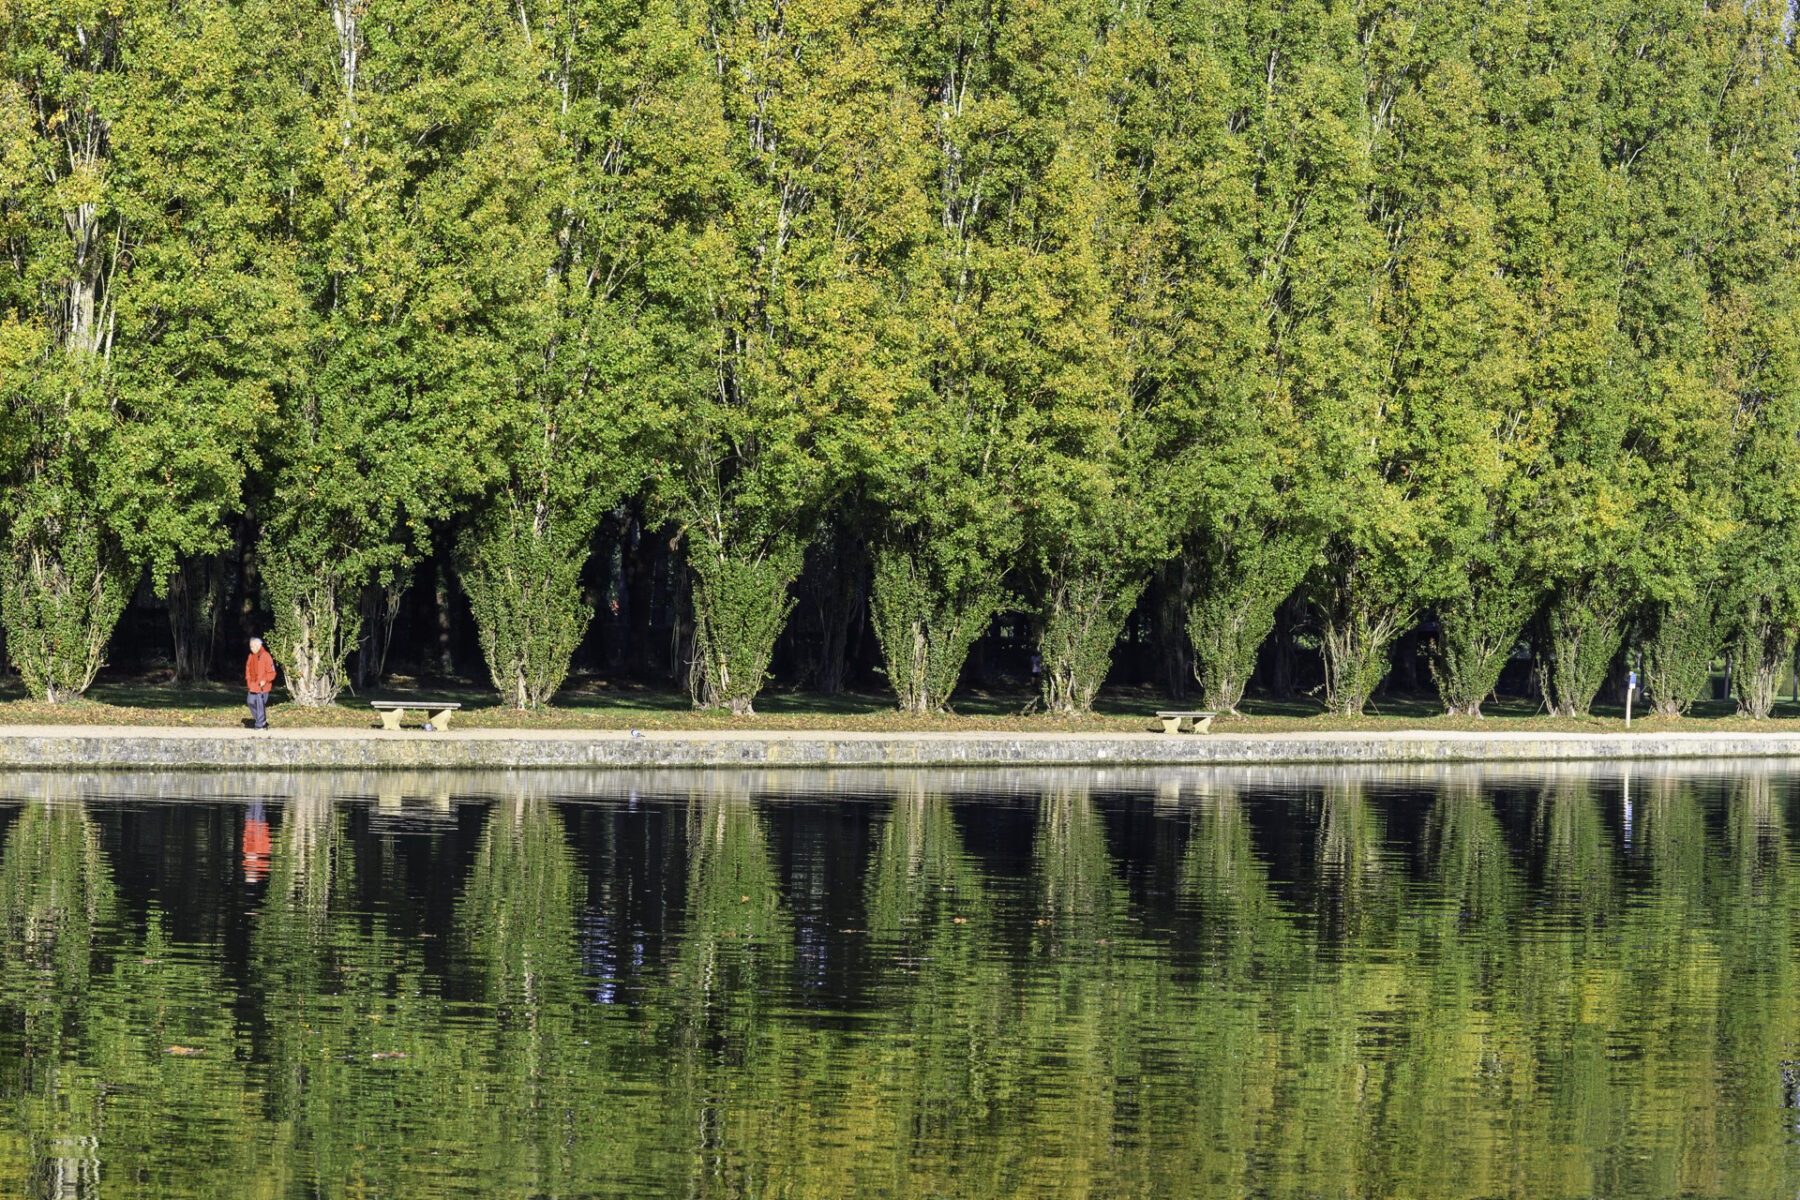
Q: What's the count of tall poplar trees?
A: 12